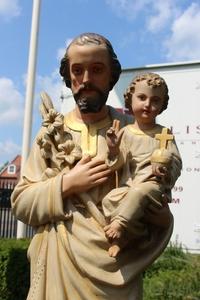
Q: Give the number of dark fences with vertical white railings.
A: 1